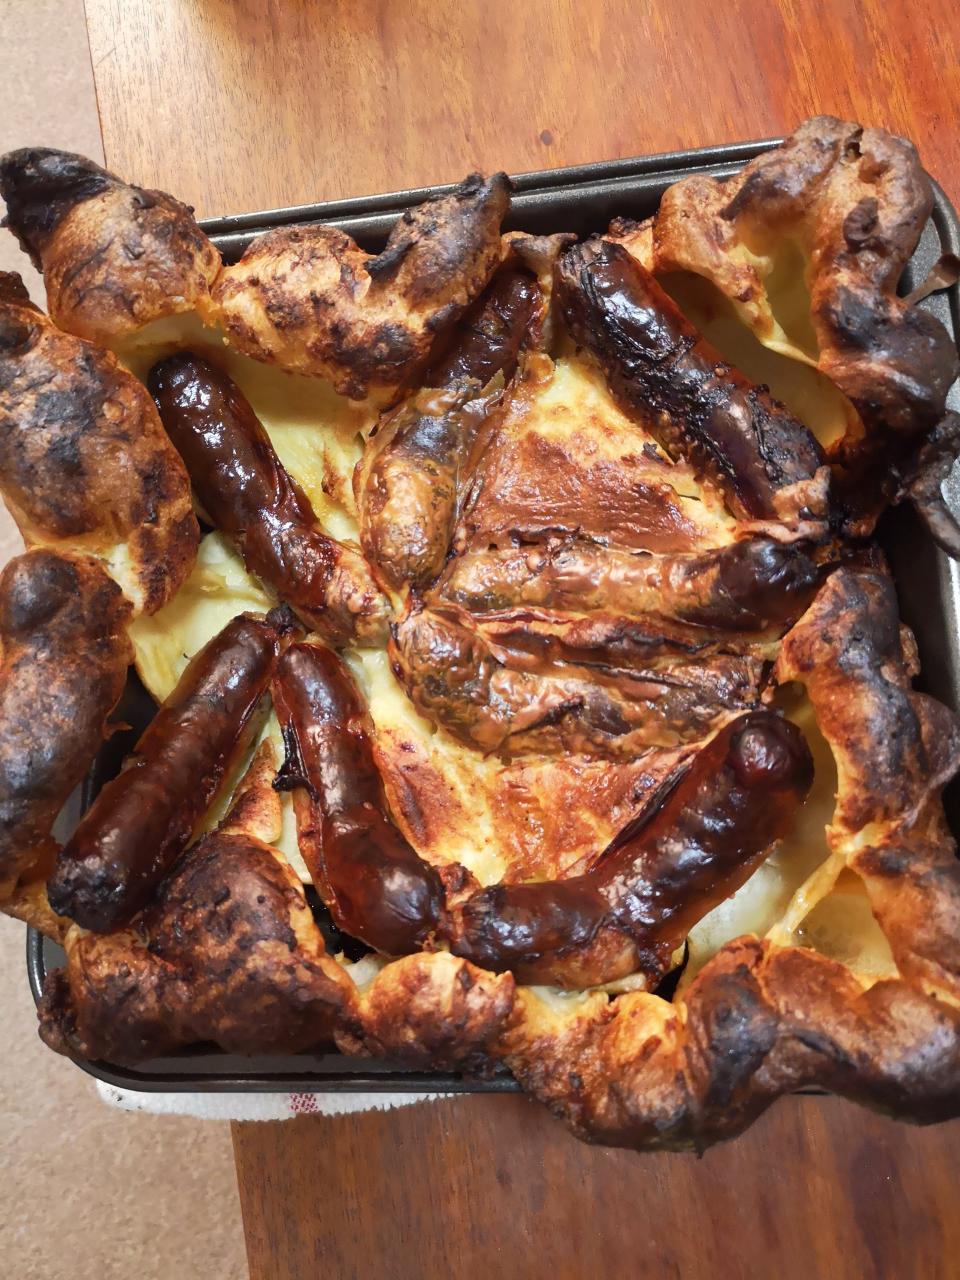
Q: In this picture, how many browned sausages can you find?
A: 8